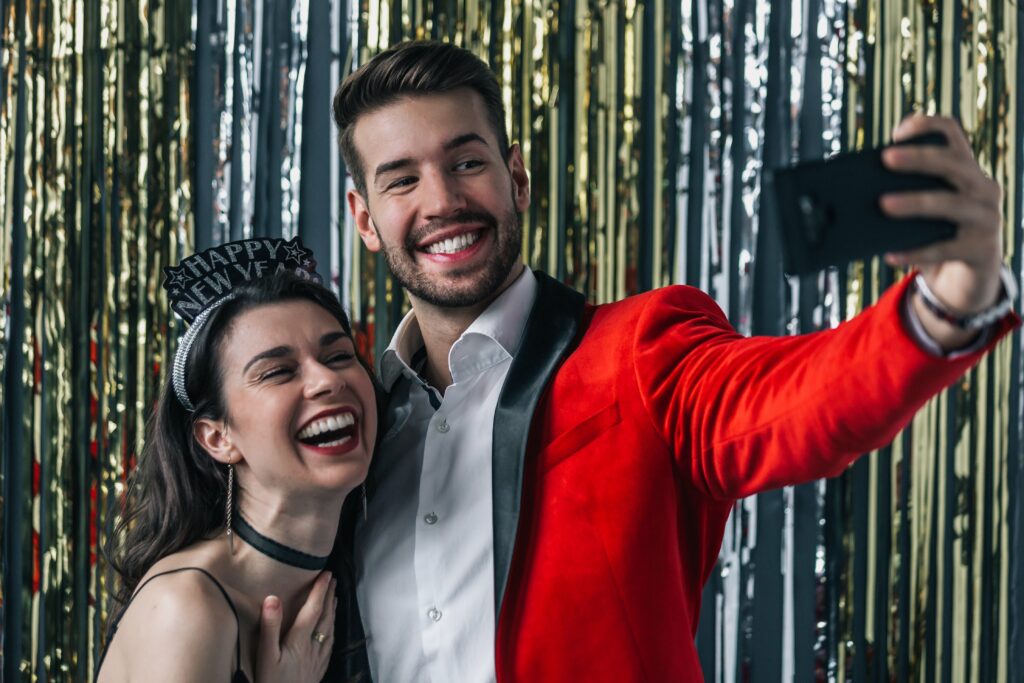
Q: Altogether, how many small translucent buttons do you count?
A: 3